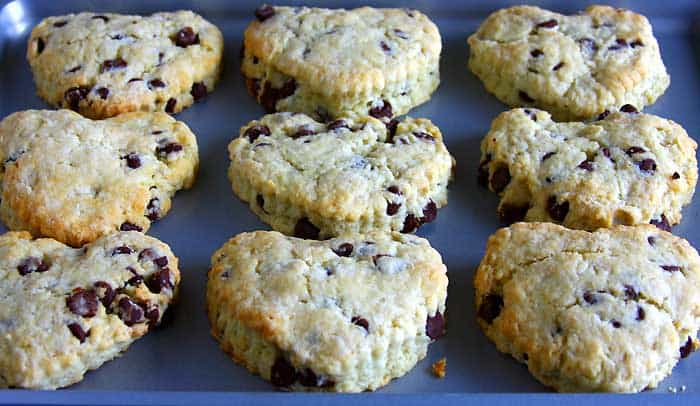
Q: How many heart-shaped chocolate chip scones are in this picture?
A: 9